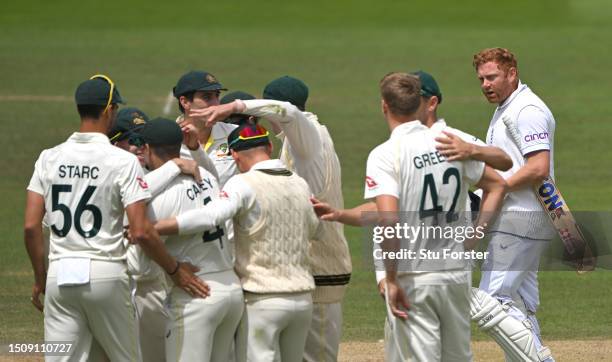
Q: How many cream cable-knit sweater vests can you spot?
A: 2